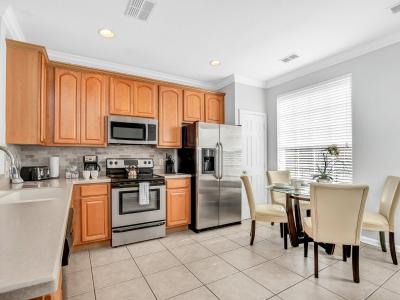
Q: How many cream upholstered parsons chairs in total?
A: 4